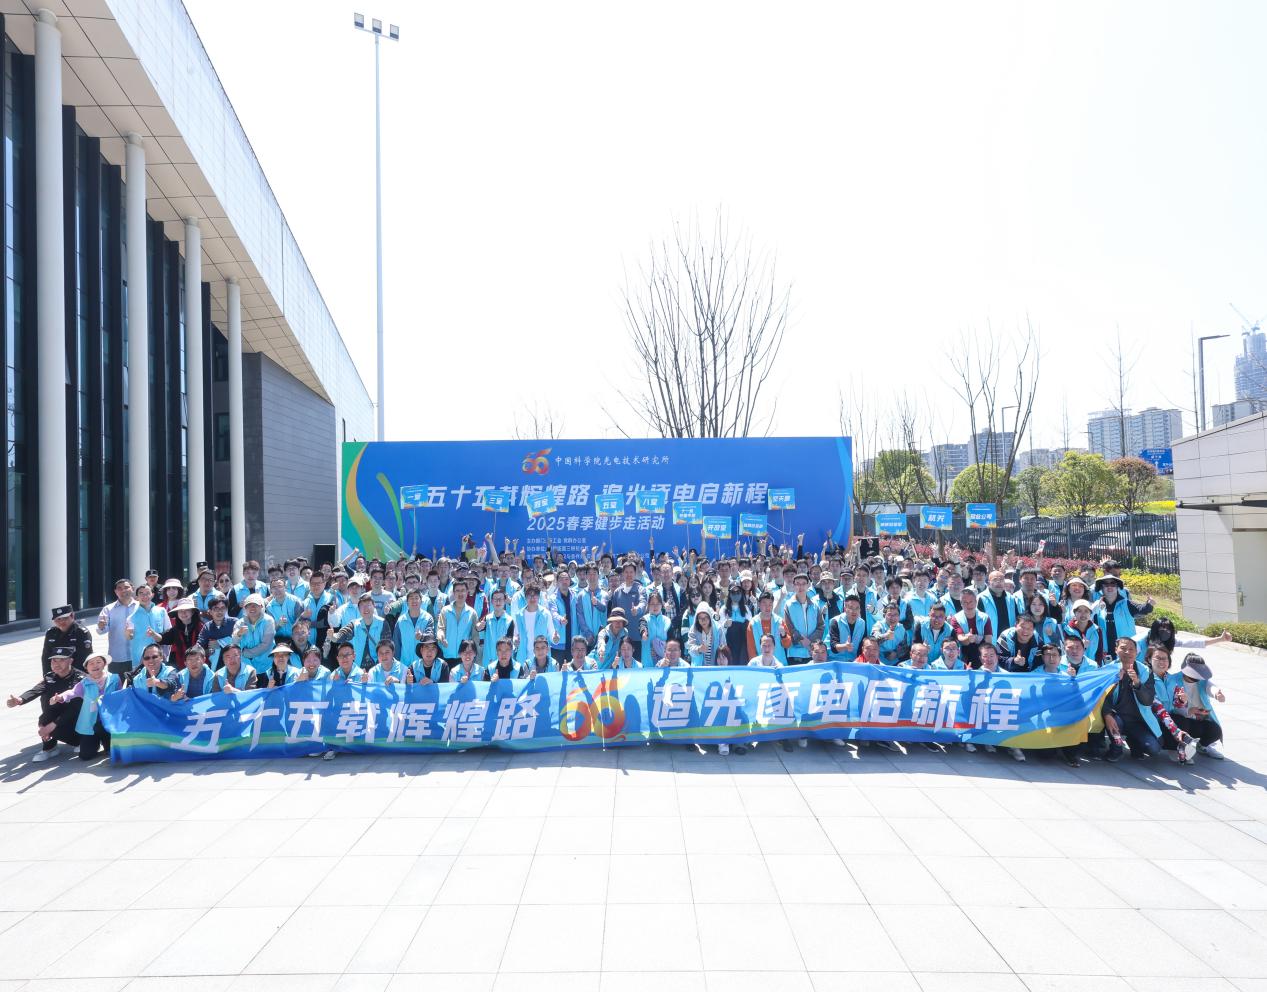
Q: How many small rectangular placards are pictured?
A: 12